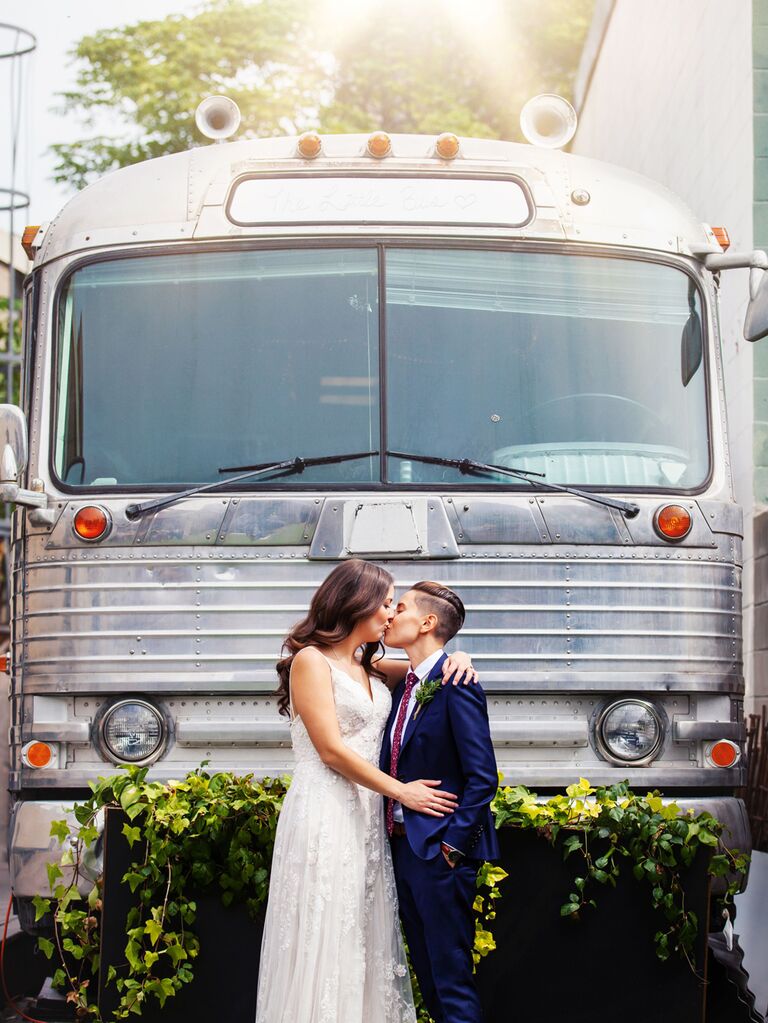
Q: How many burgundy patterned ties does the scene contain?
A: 1